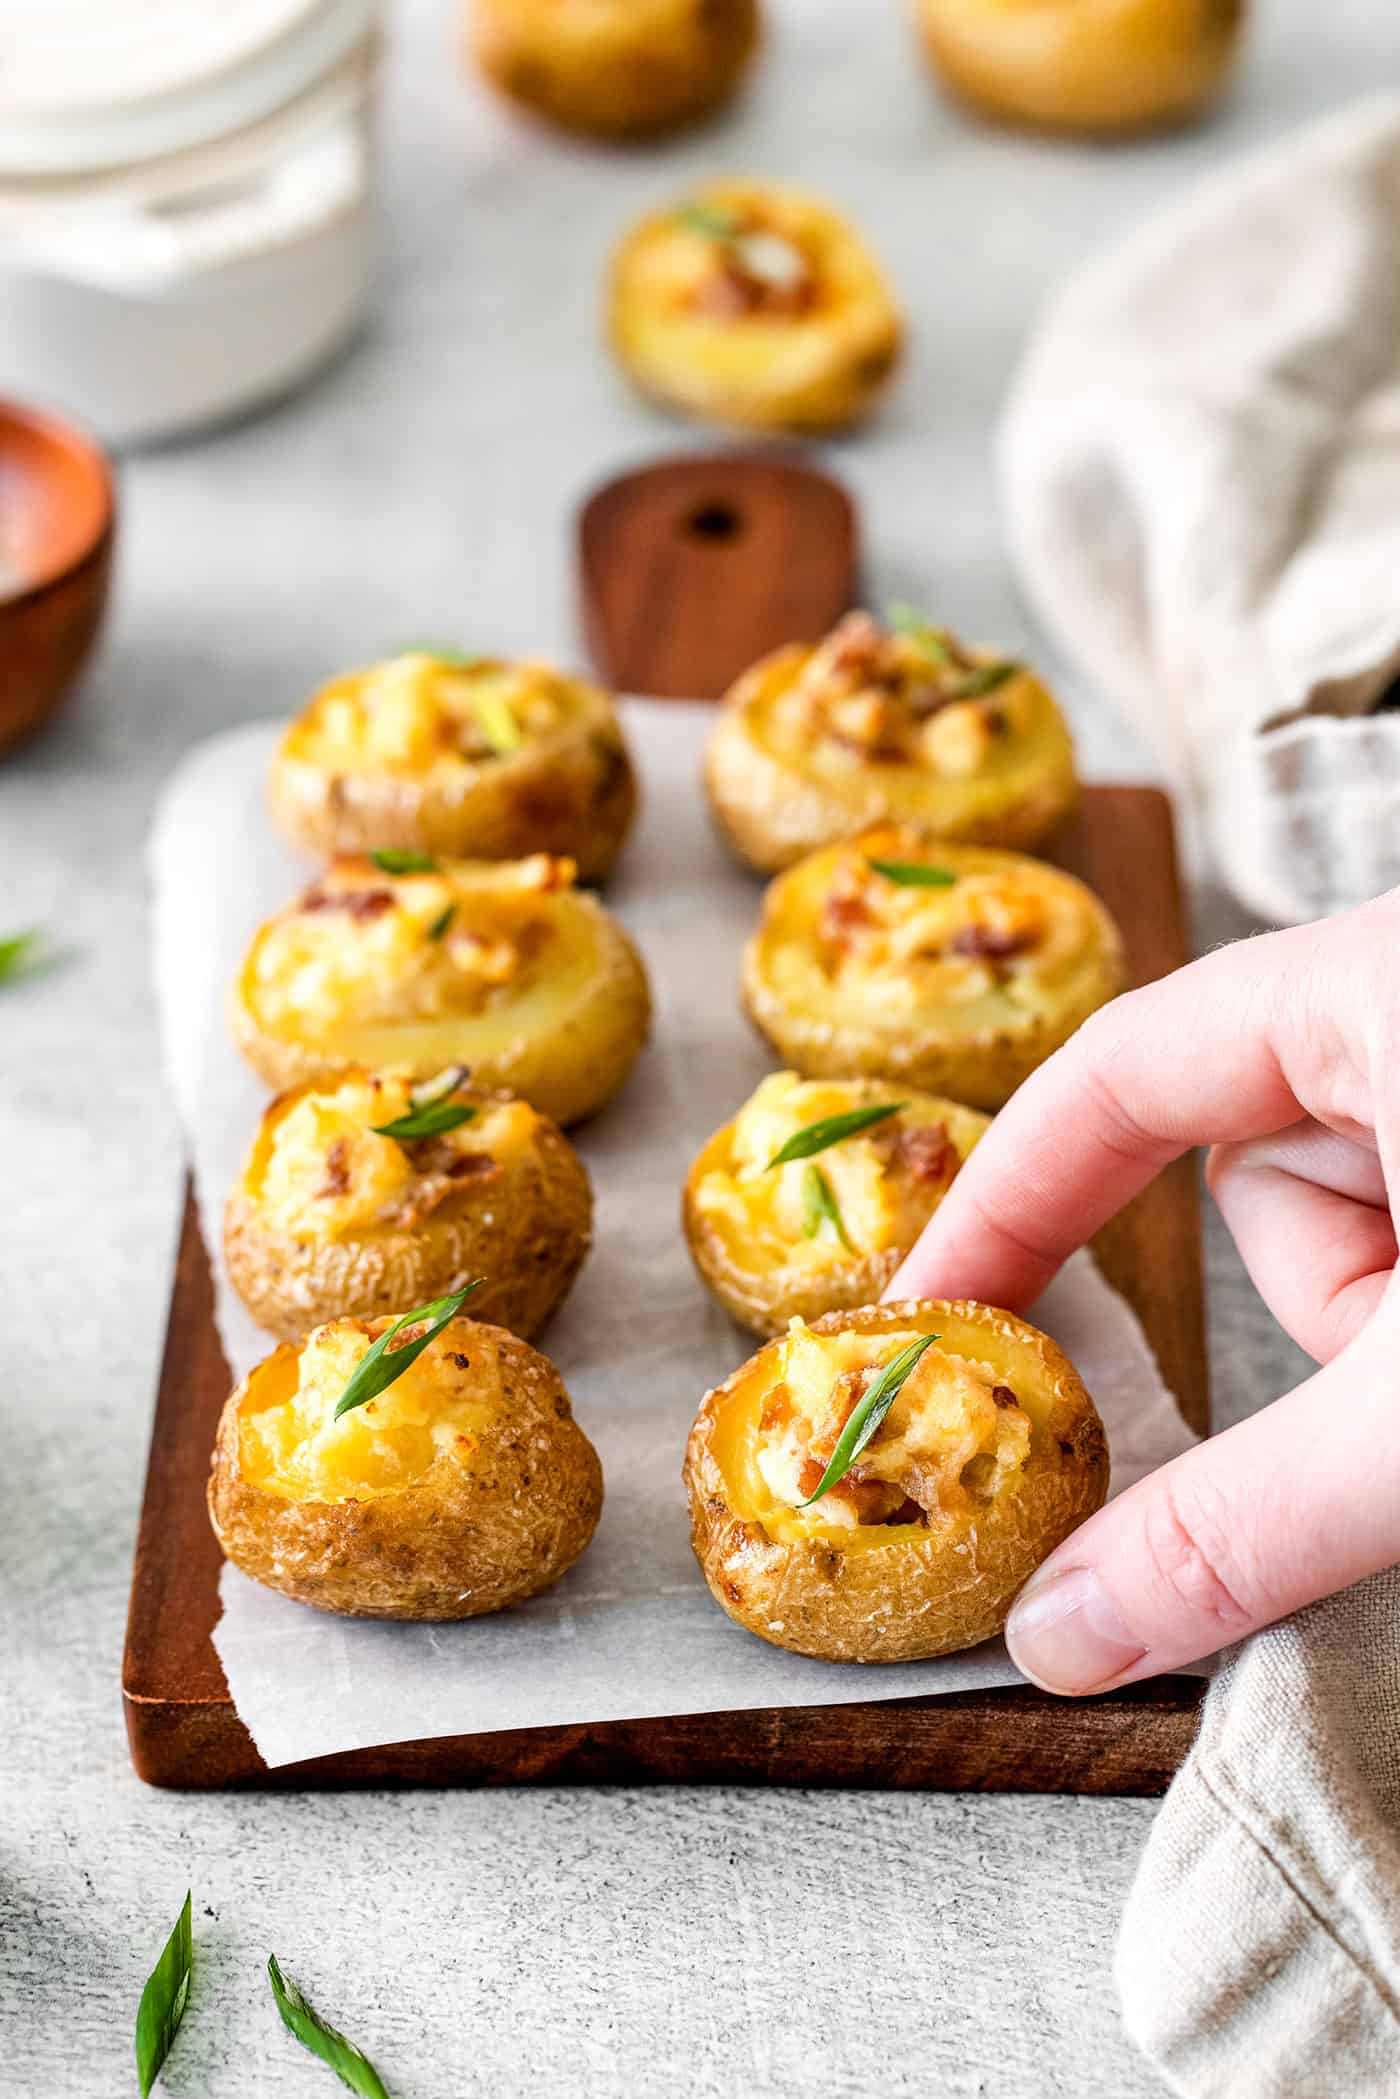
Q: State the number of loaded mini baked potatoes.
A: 11